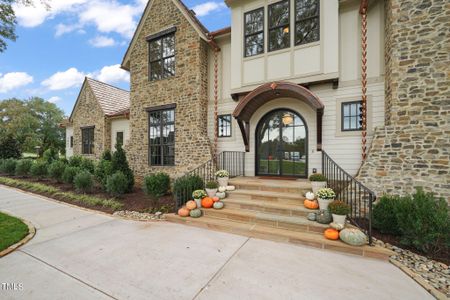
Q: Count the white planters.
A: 6